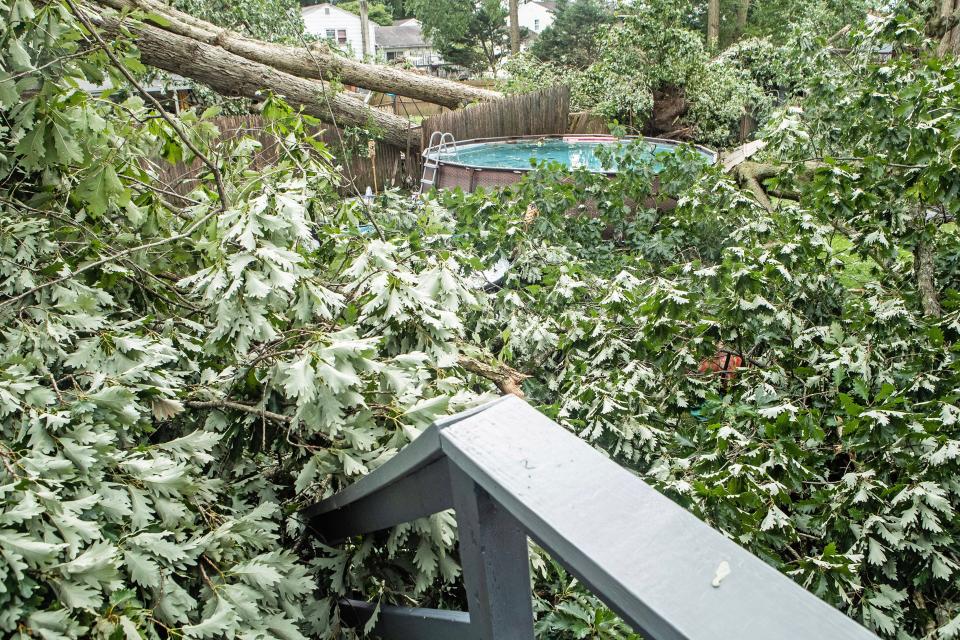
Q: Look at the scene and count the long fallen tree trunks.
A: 2